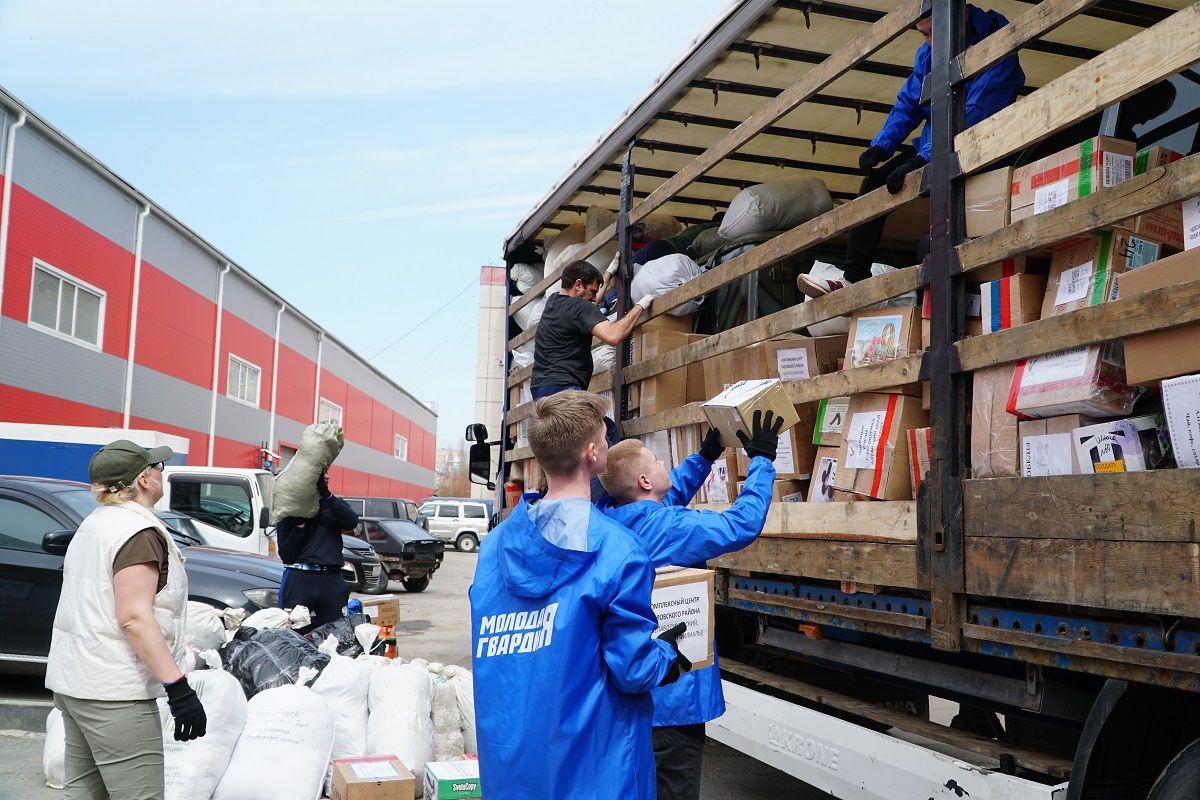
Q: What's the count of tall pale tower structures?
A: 1